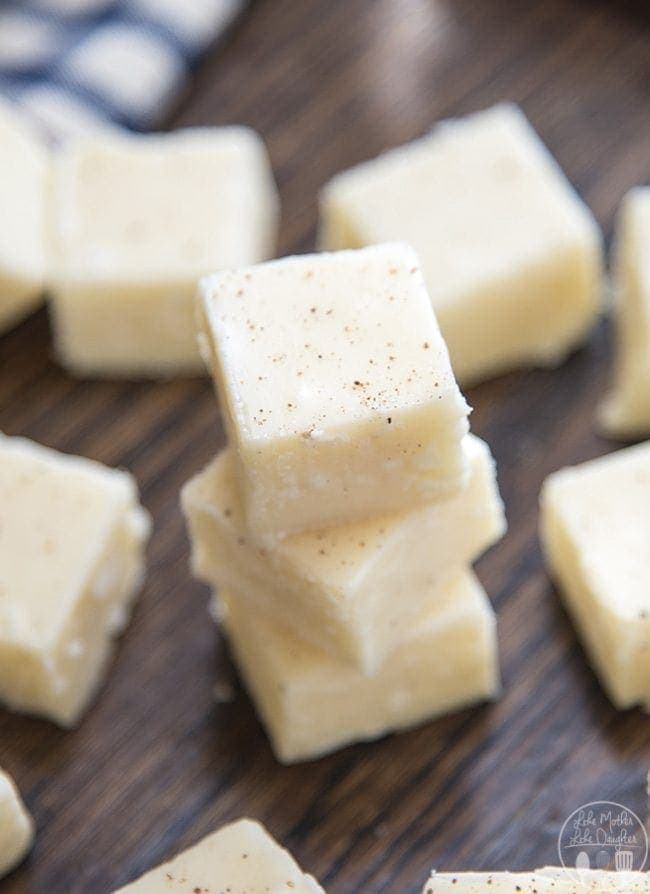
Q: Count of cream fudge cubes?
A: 12